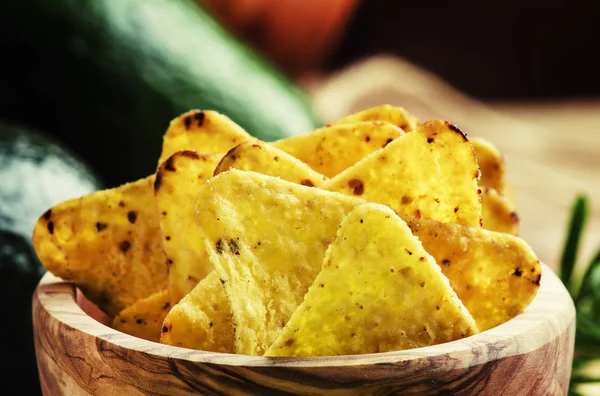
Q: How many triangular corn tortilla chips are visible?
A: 14